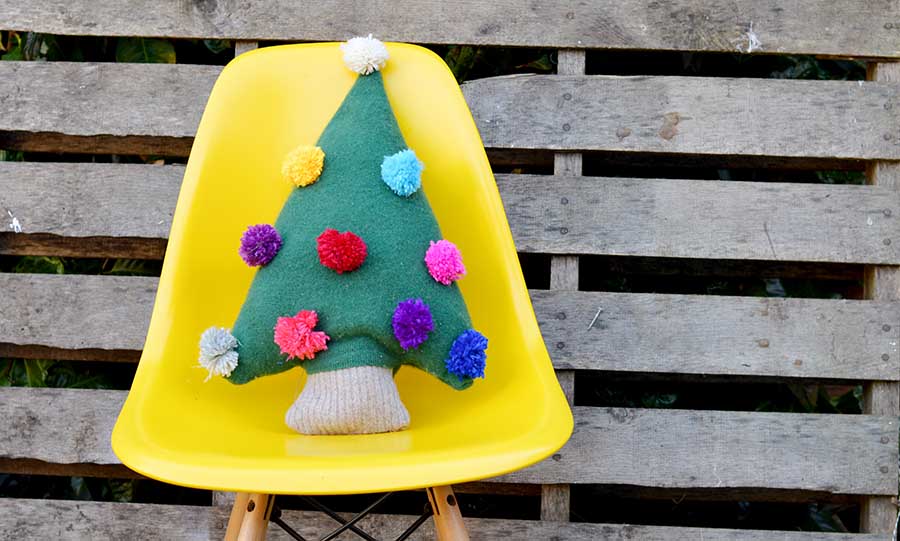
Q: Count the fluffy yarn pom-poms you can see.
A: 10